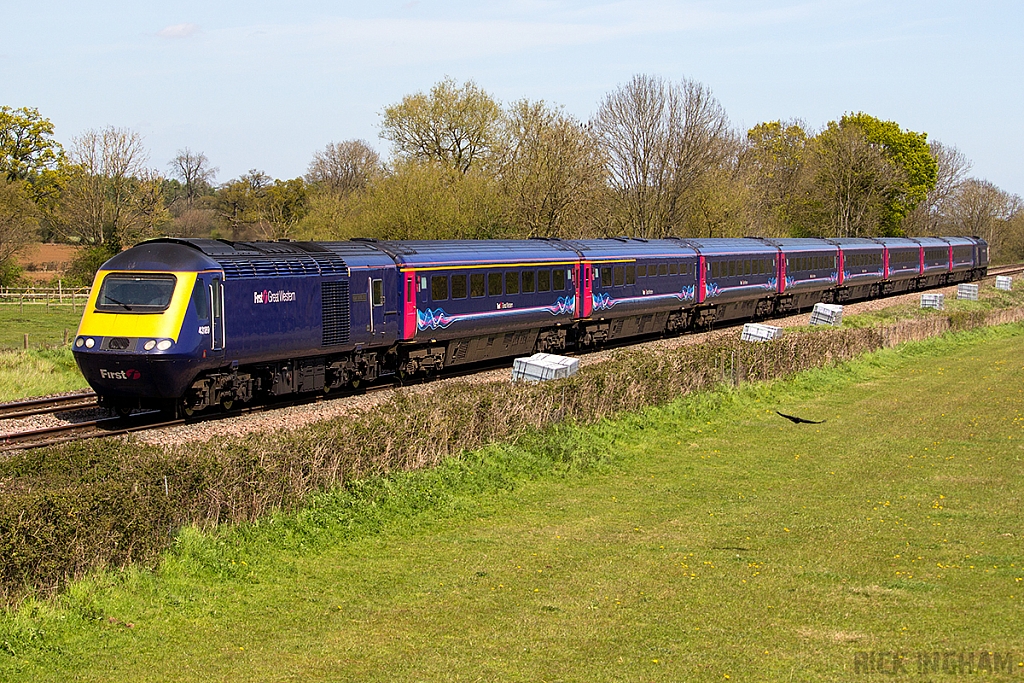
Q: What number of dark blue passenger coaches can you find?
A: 8